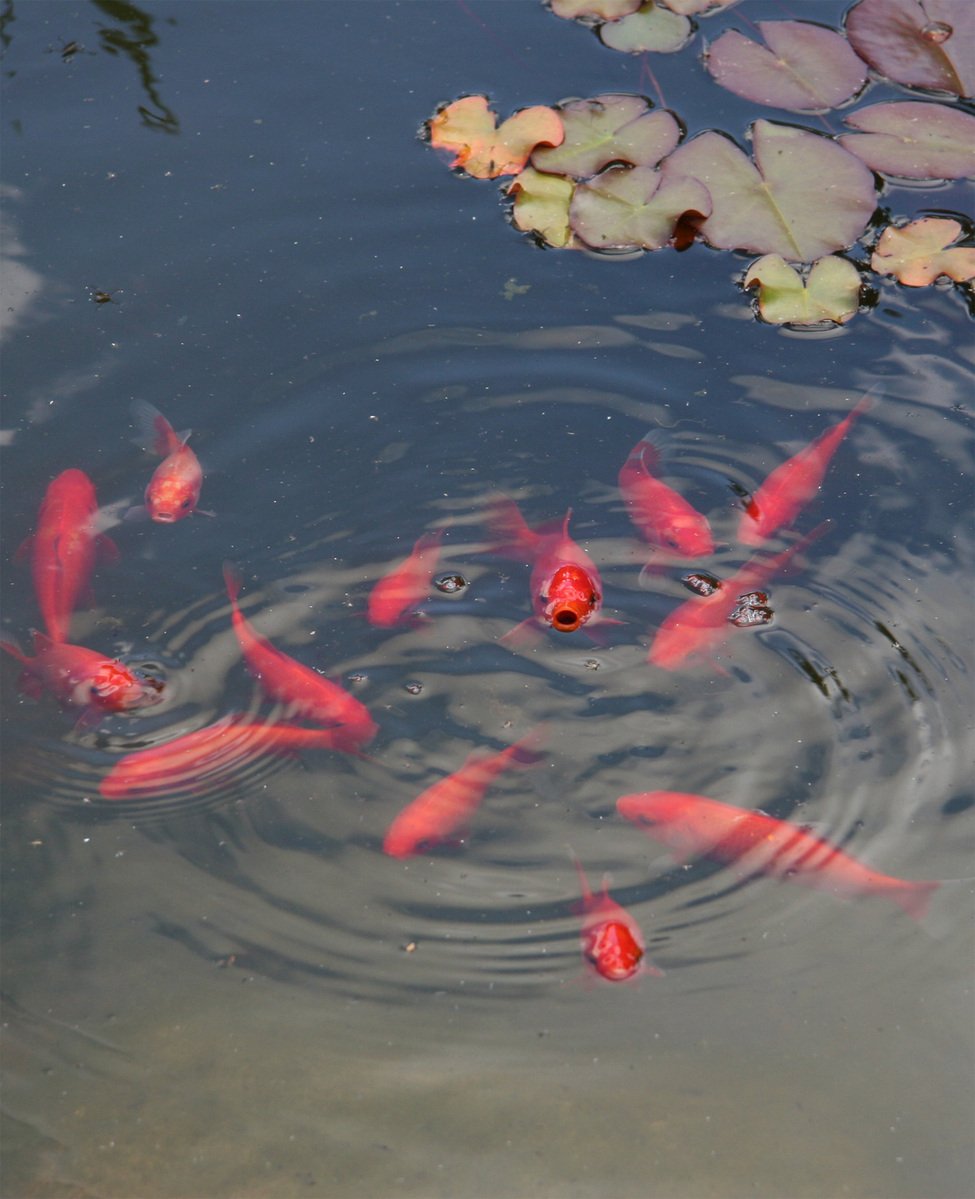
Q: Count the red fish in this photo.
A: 13